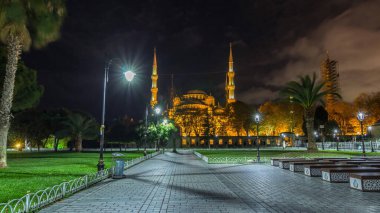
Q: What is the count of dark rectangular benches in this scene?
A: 6